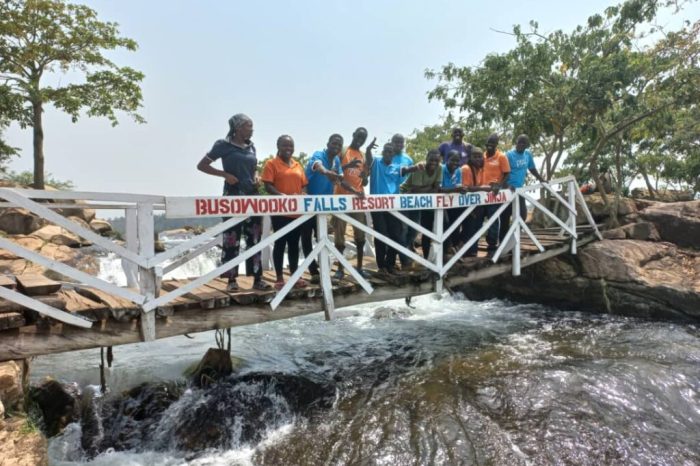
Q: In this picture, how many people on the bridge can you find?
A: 12